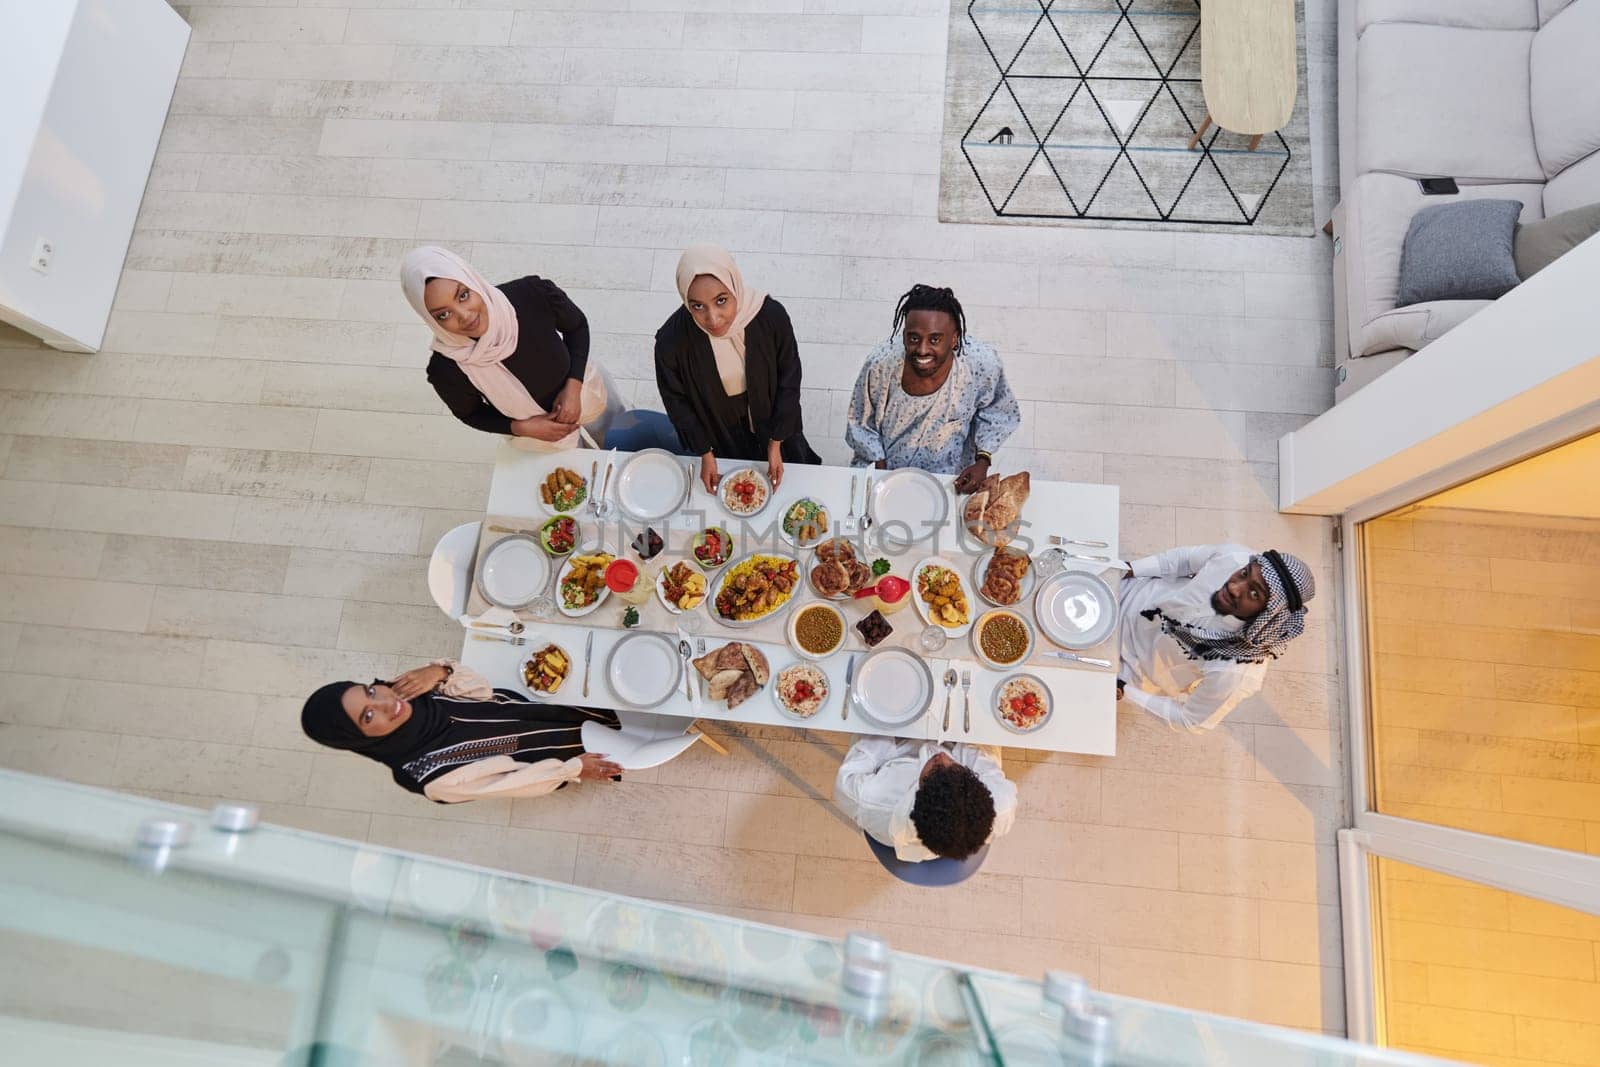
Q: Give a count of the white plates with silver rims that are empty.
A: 6